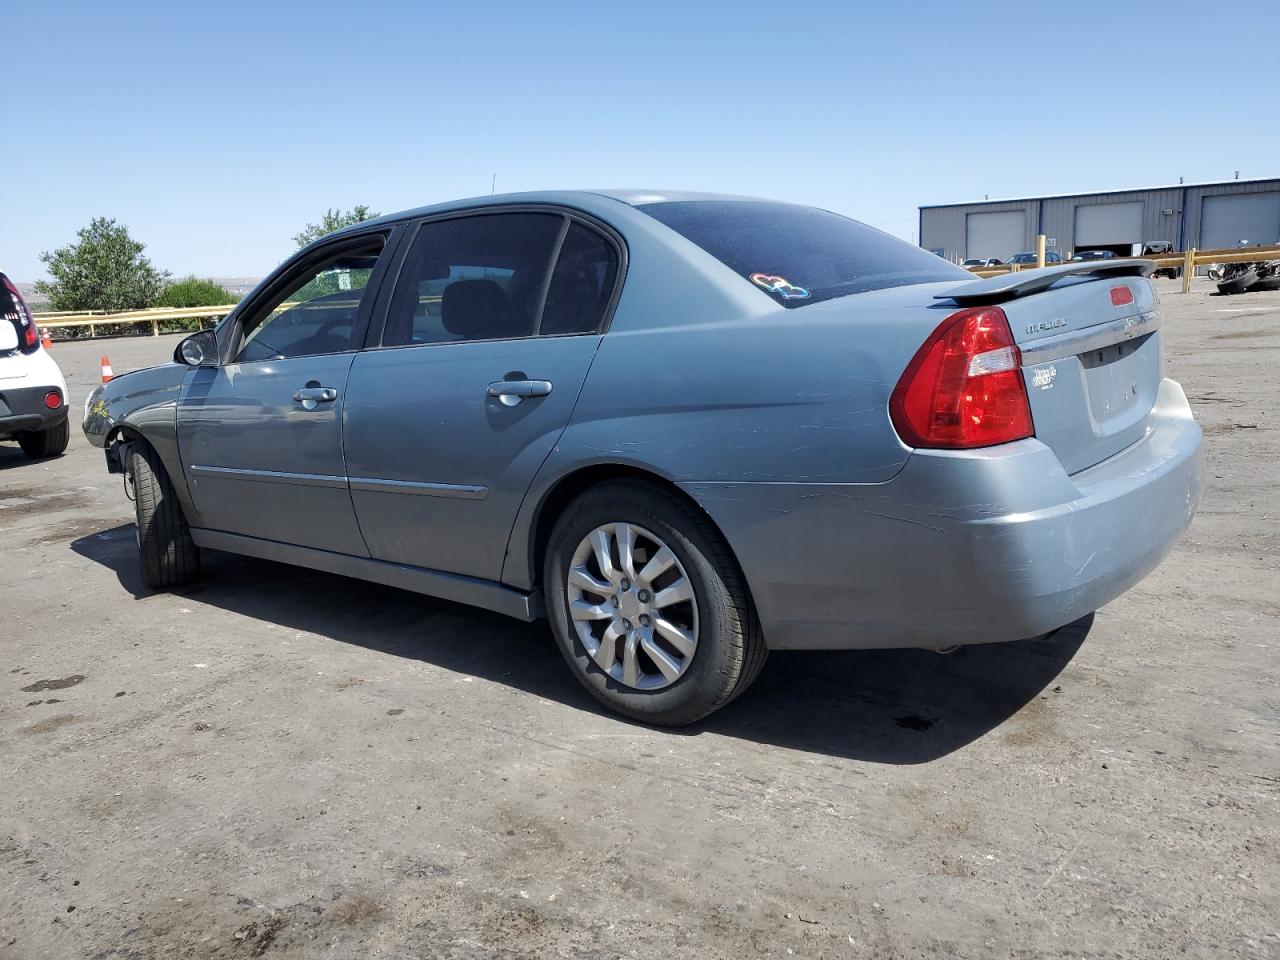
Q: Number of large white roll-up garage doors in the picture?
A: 3